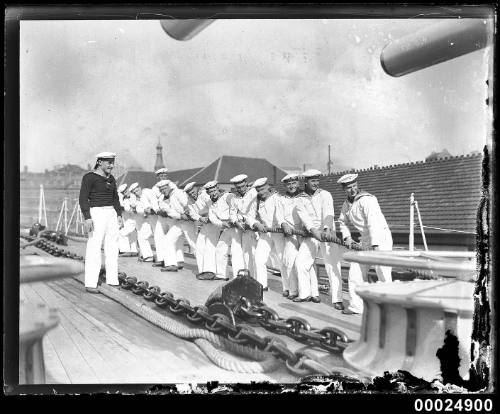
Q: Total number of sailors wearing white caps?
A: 12